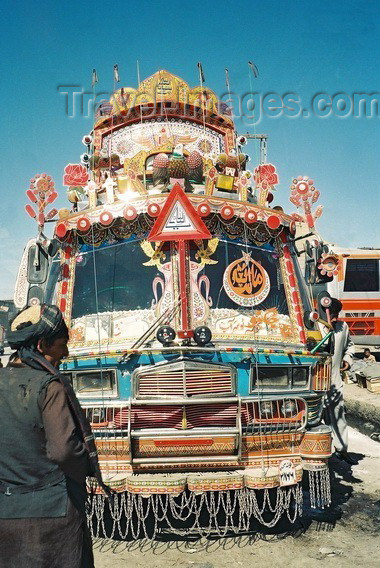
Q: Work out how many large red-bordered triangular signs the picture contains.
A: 1